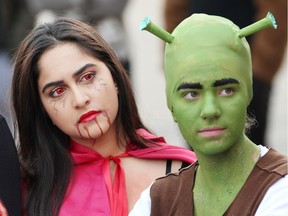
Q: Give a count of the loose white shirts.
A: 1